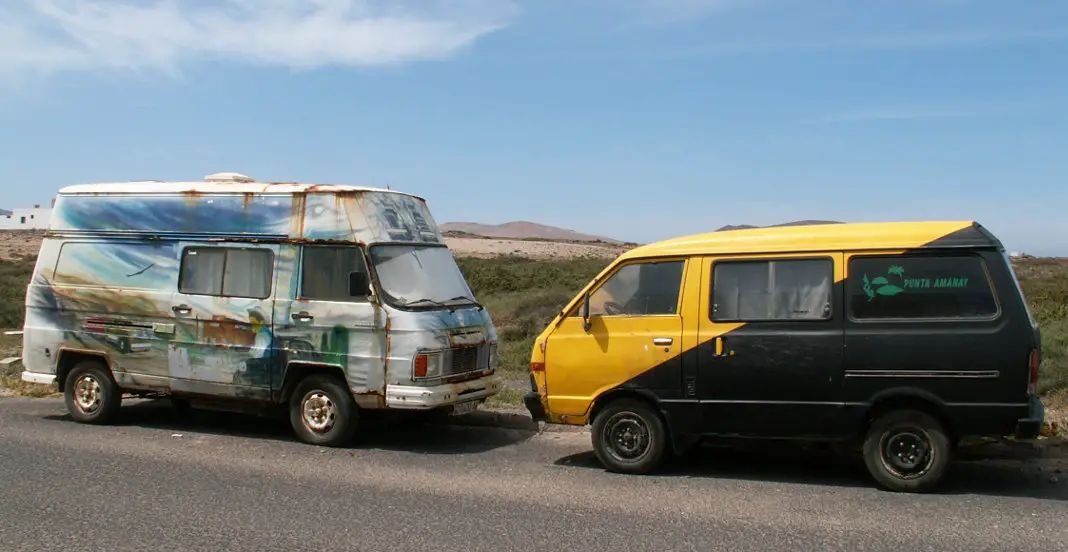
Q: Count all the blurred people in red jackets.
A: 0